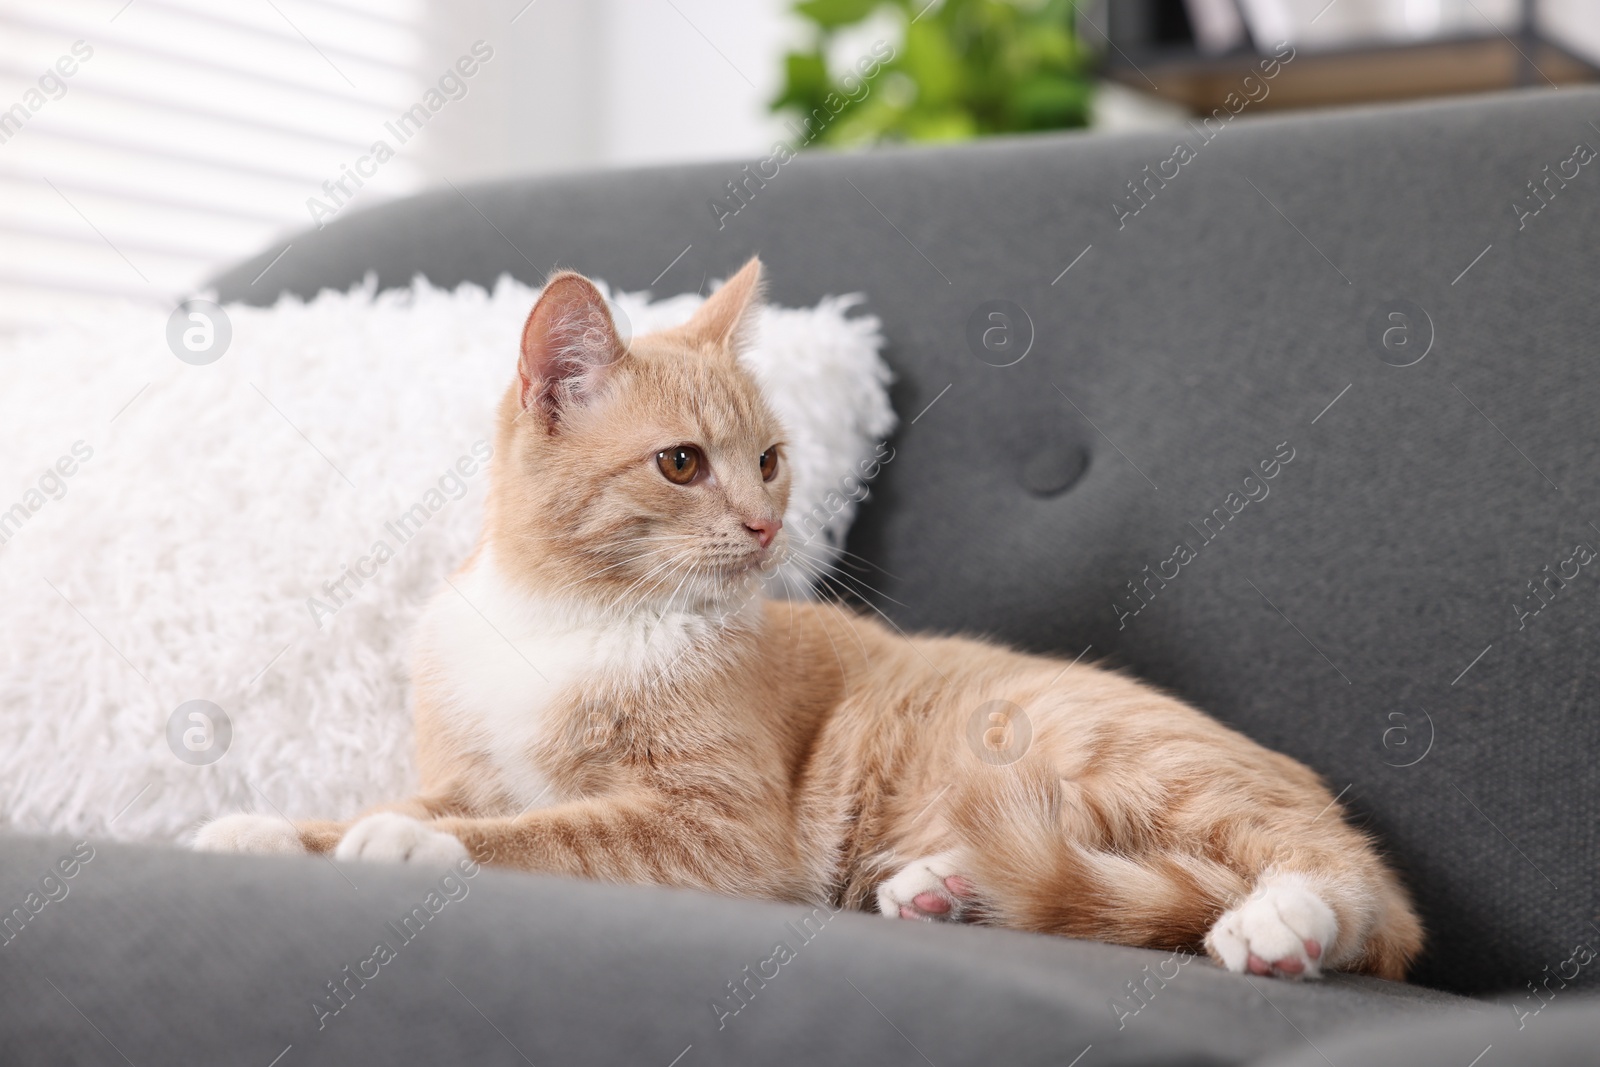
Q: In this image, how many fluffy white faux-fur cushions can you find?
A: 1